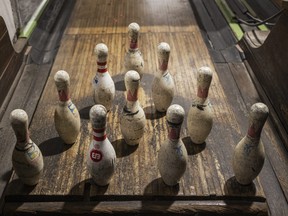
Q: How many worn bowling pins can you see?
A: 10